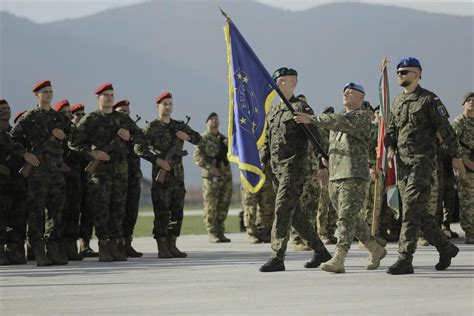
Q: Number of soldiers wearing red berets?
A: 8